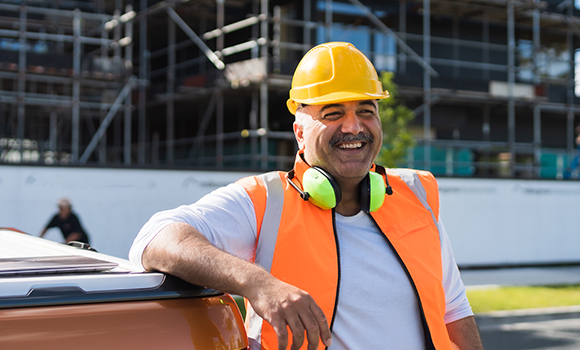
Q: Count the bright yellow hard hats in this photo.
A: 1